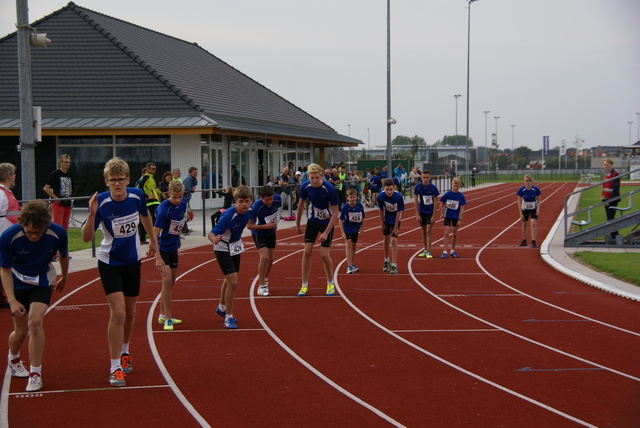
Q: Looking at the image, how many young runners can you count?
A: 11